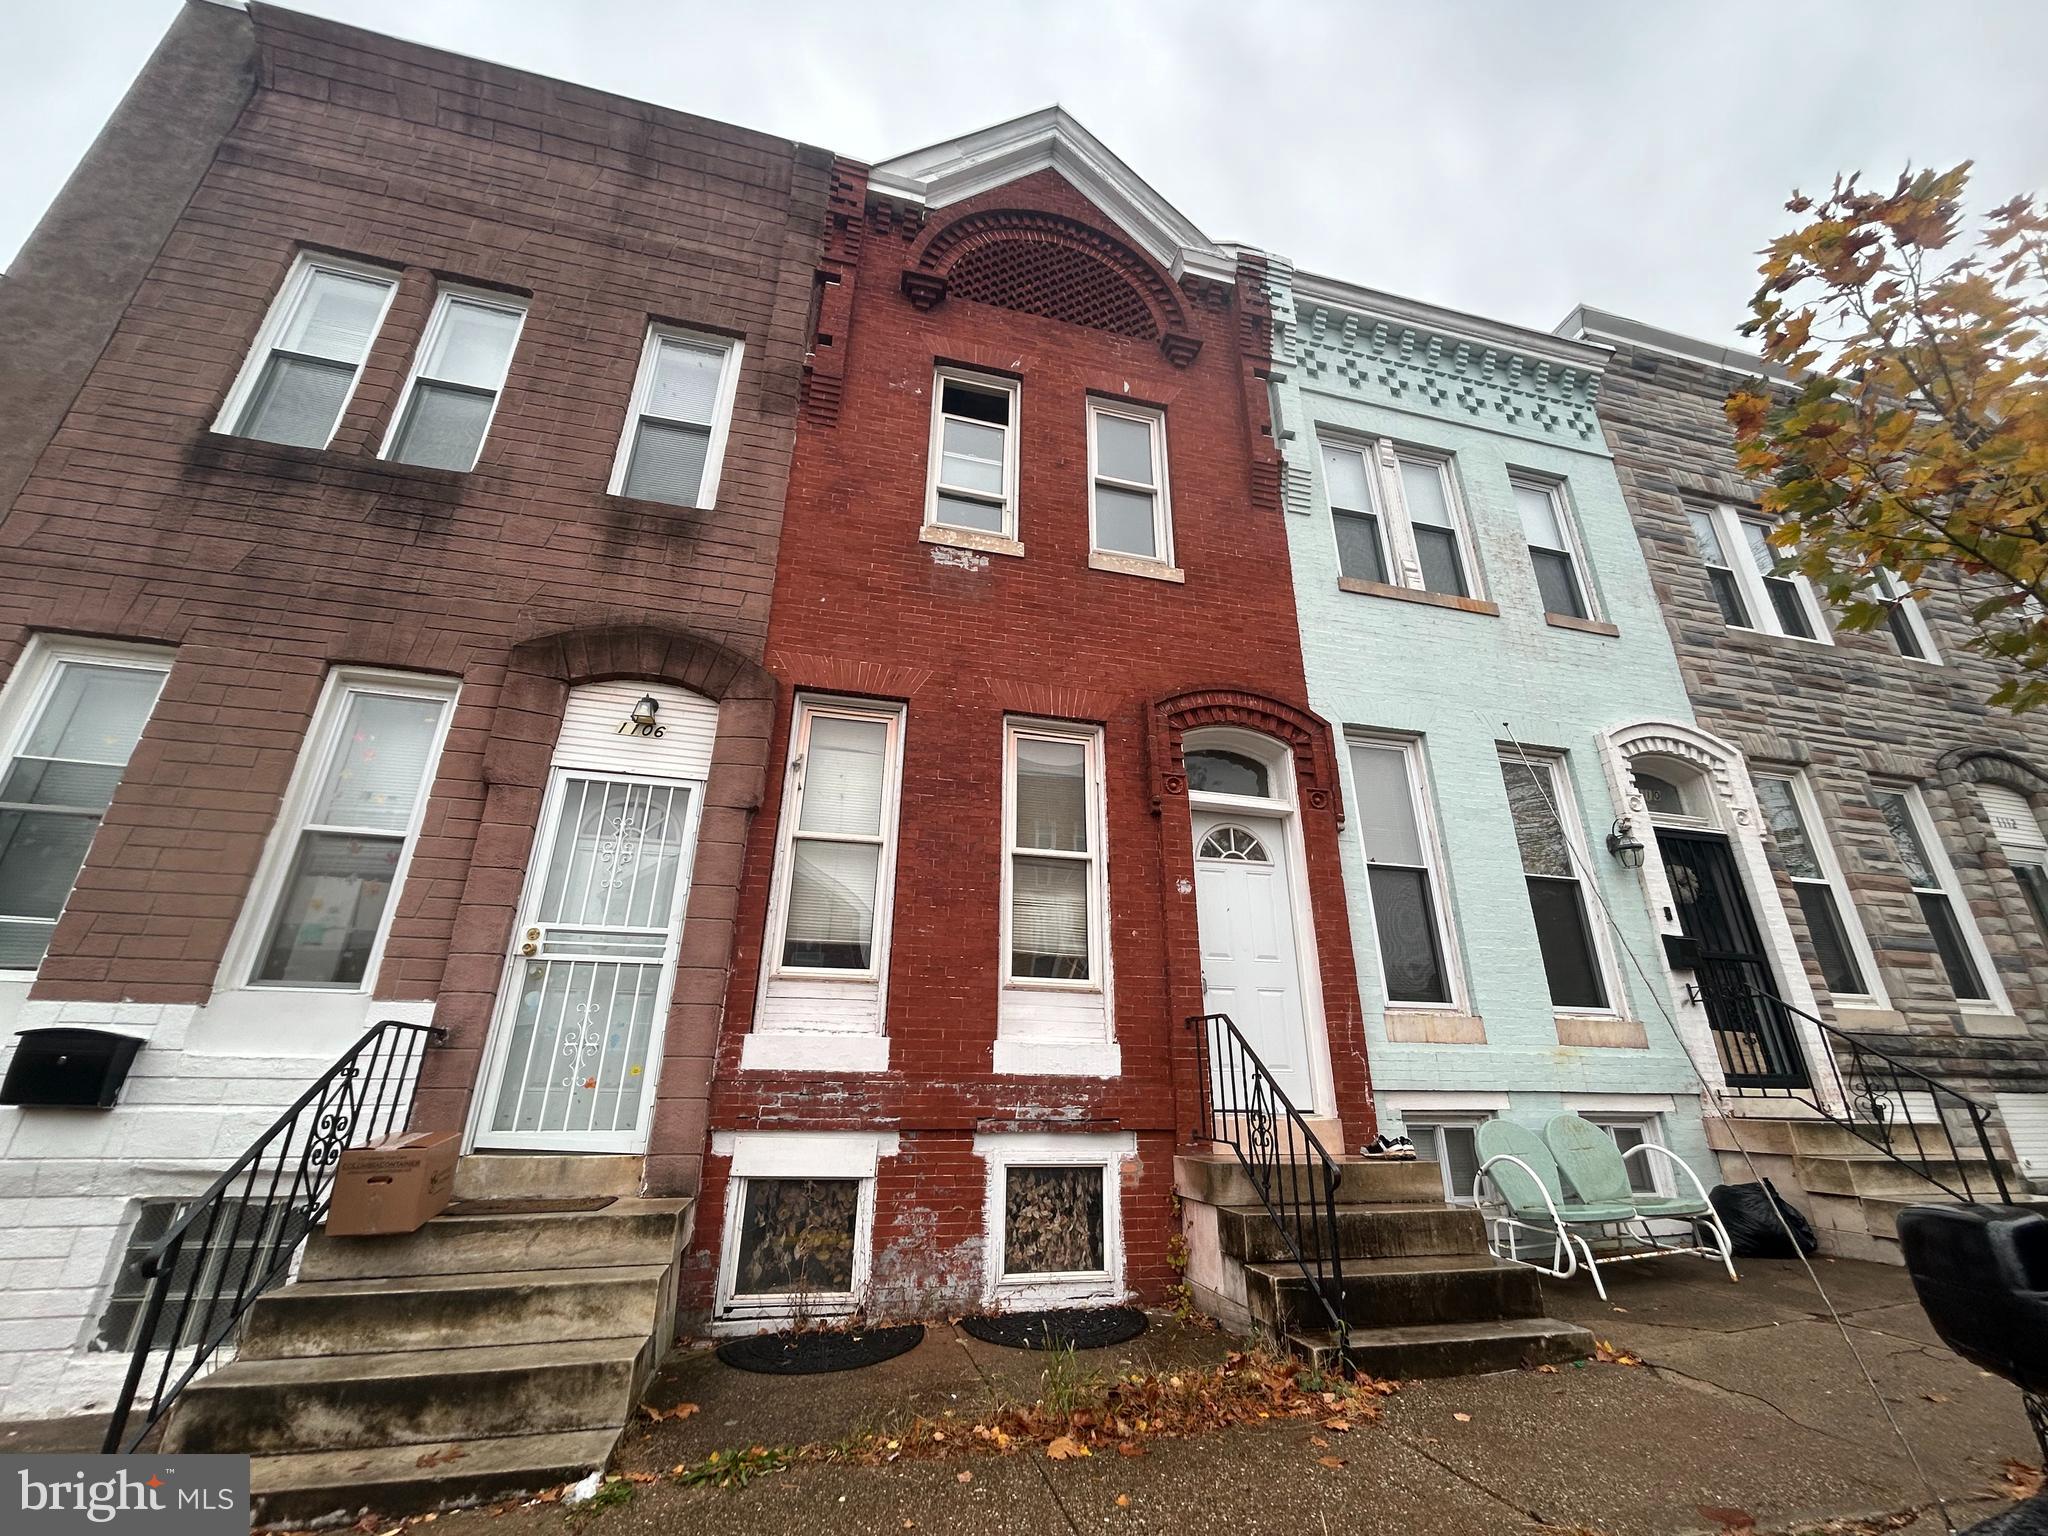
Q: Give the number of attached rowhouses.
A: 4